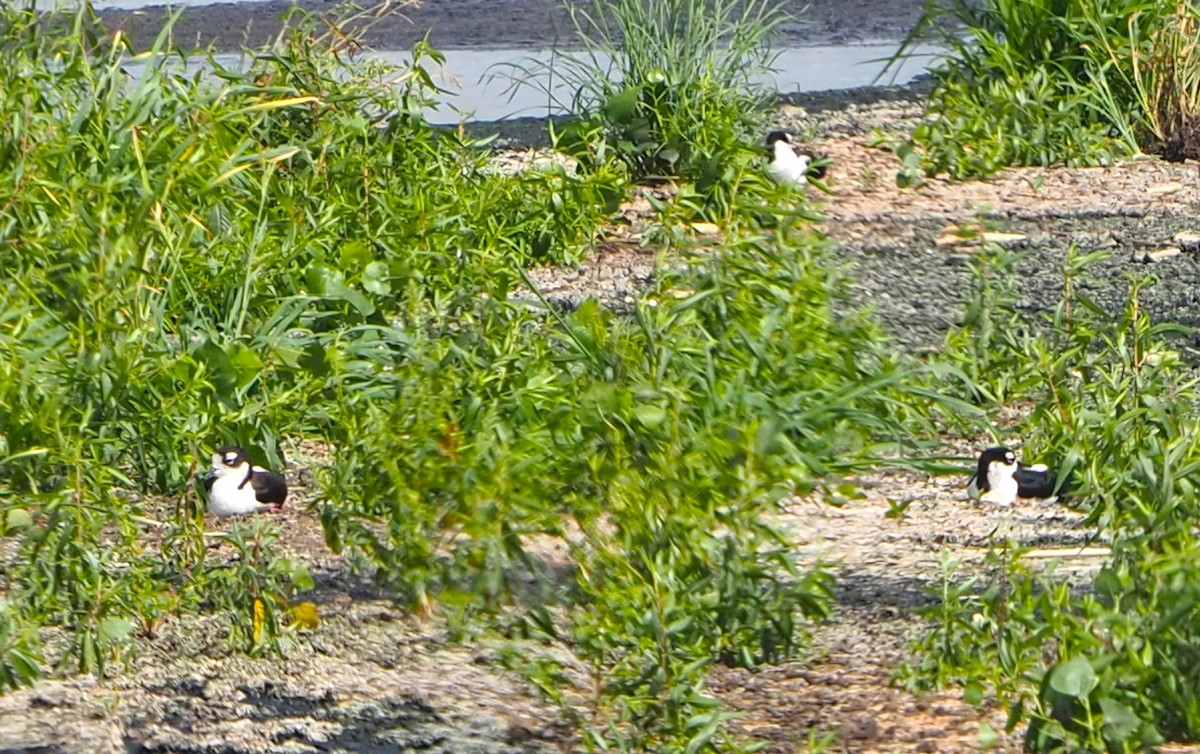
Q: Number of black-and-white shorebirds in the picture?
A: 3